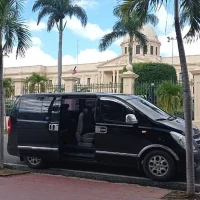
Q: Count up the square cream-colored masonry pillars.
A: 4